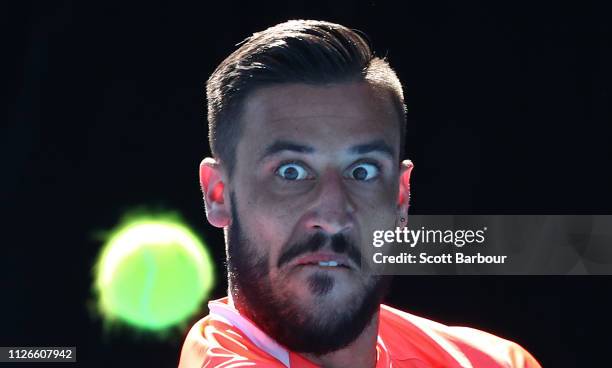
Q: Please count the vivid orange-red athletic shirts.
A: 1